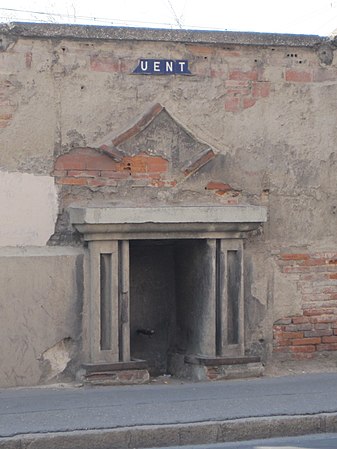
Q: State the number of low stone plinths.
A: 2